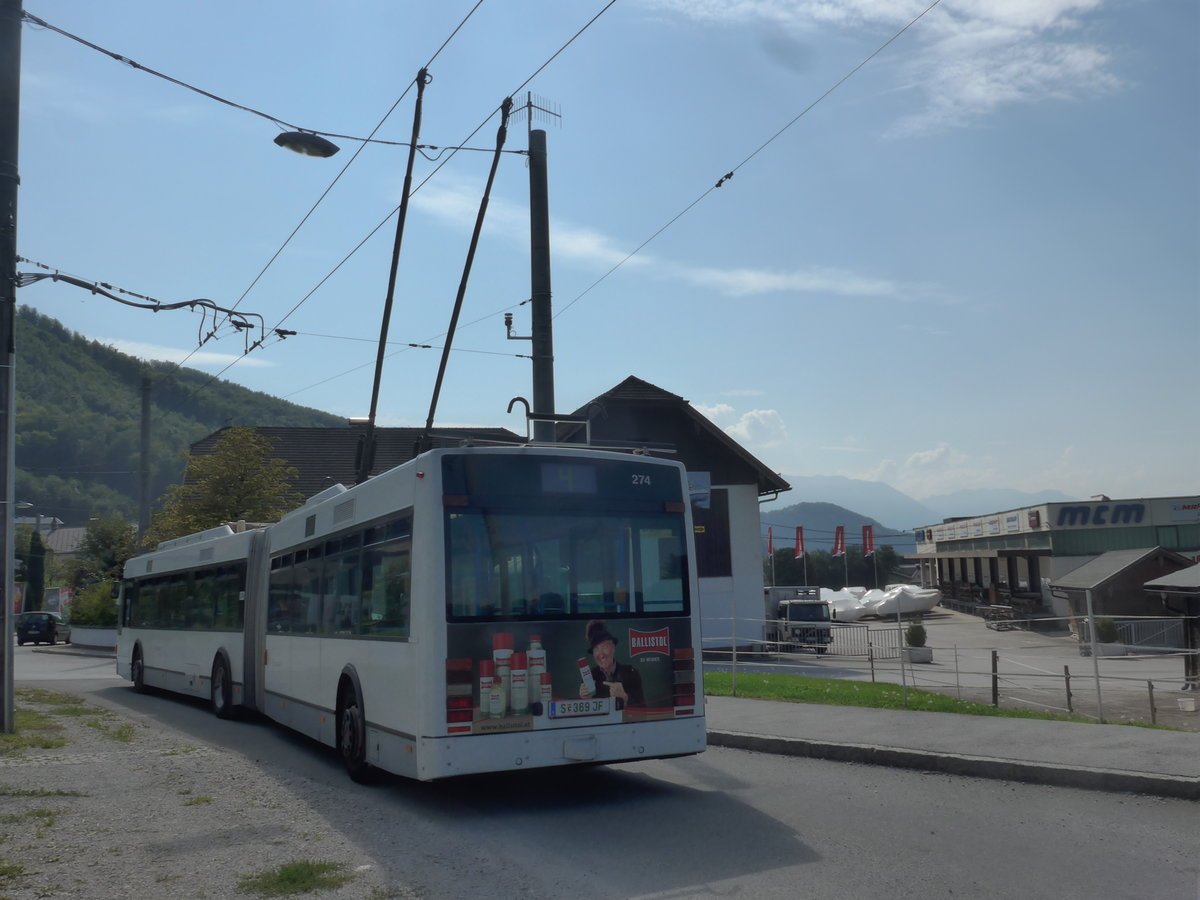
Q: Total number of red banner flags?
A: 4